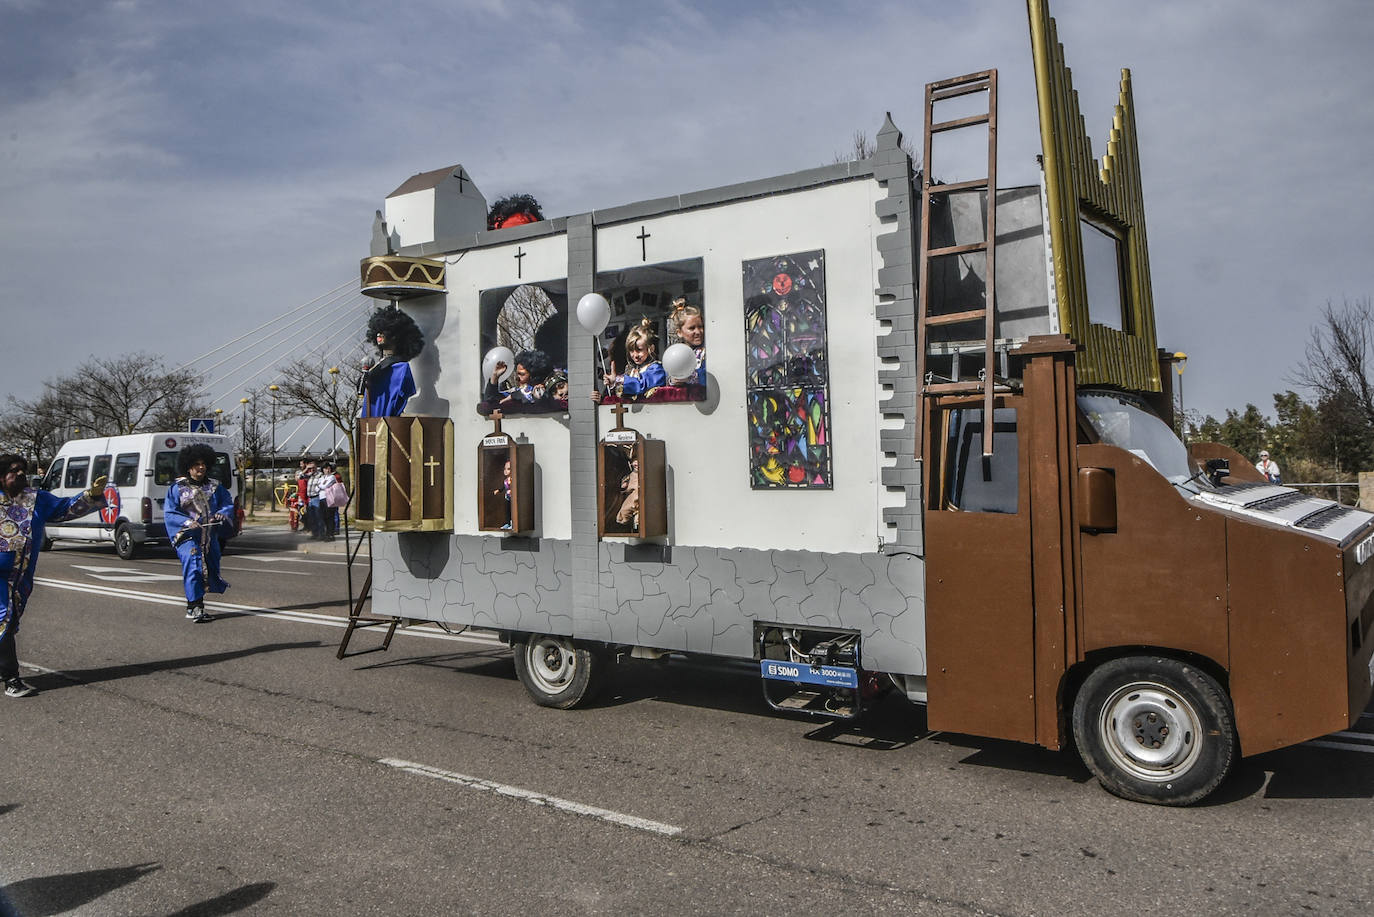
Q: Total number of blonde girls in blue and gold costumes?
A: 2